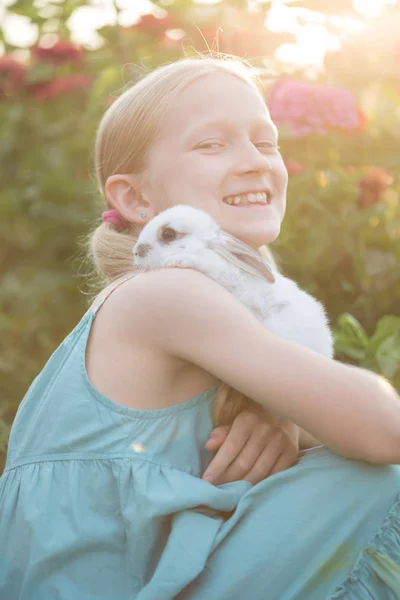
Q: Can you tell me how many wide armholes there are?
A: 1